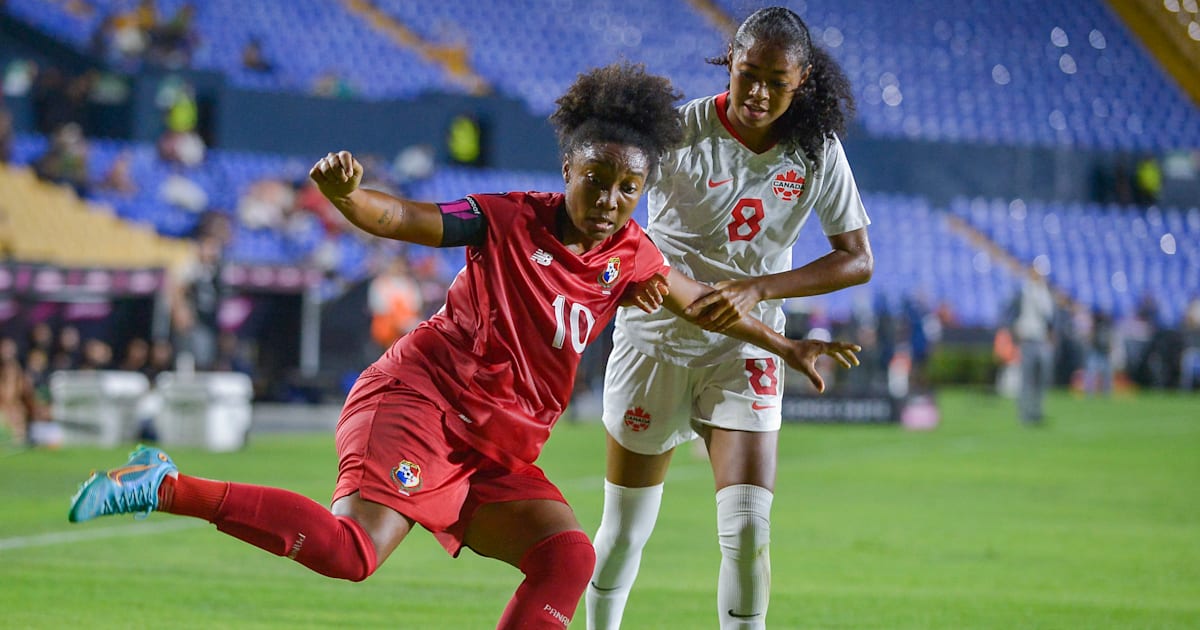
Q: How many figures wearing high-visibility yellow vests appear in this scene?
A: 3